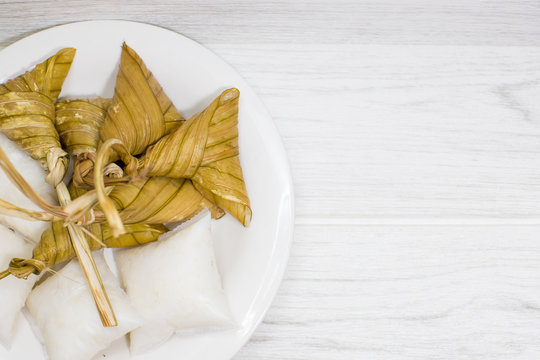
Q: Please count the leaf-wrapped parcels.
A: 6